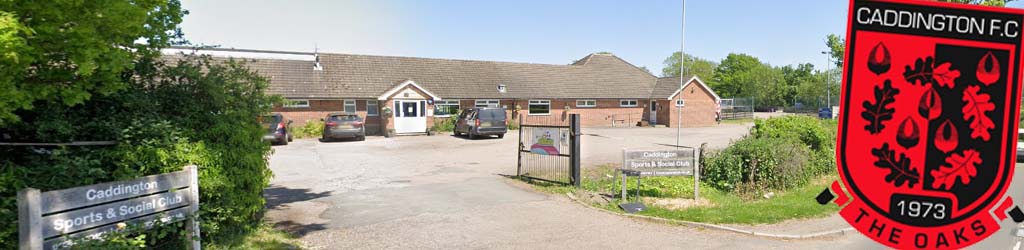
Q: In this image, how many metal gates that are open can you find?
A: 1